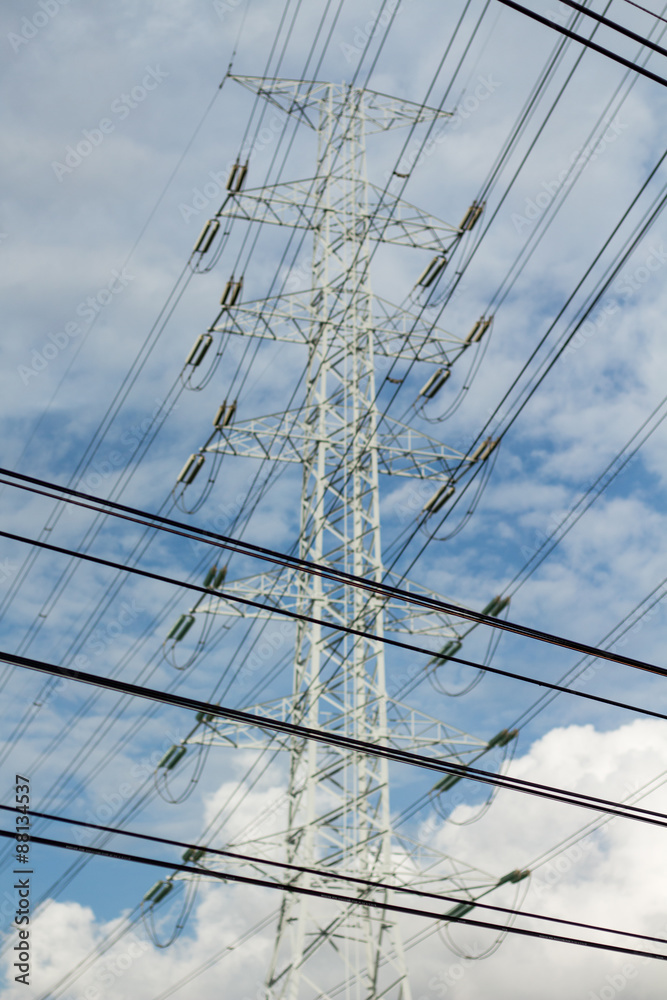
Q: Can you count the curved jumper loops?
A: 12